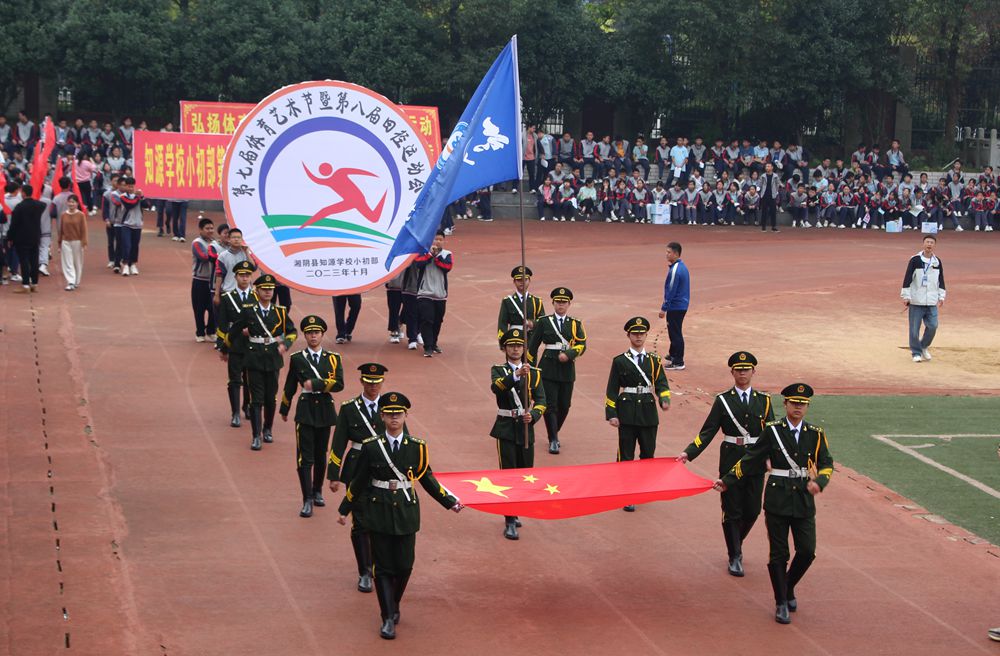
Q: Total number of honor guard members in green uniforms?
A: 11